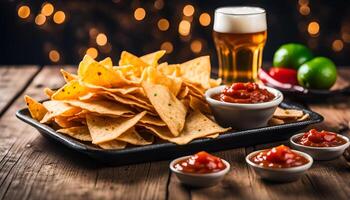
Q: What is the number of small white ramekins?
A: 3